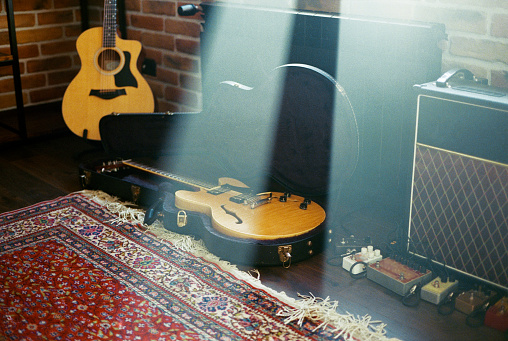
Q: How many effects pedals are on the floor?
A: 5